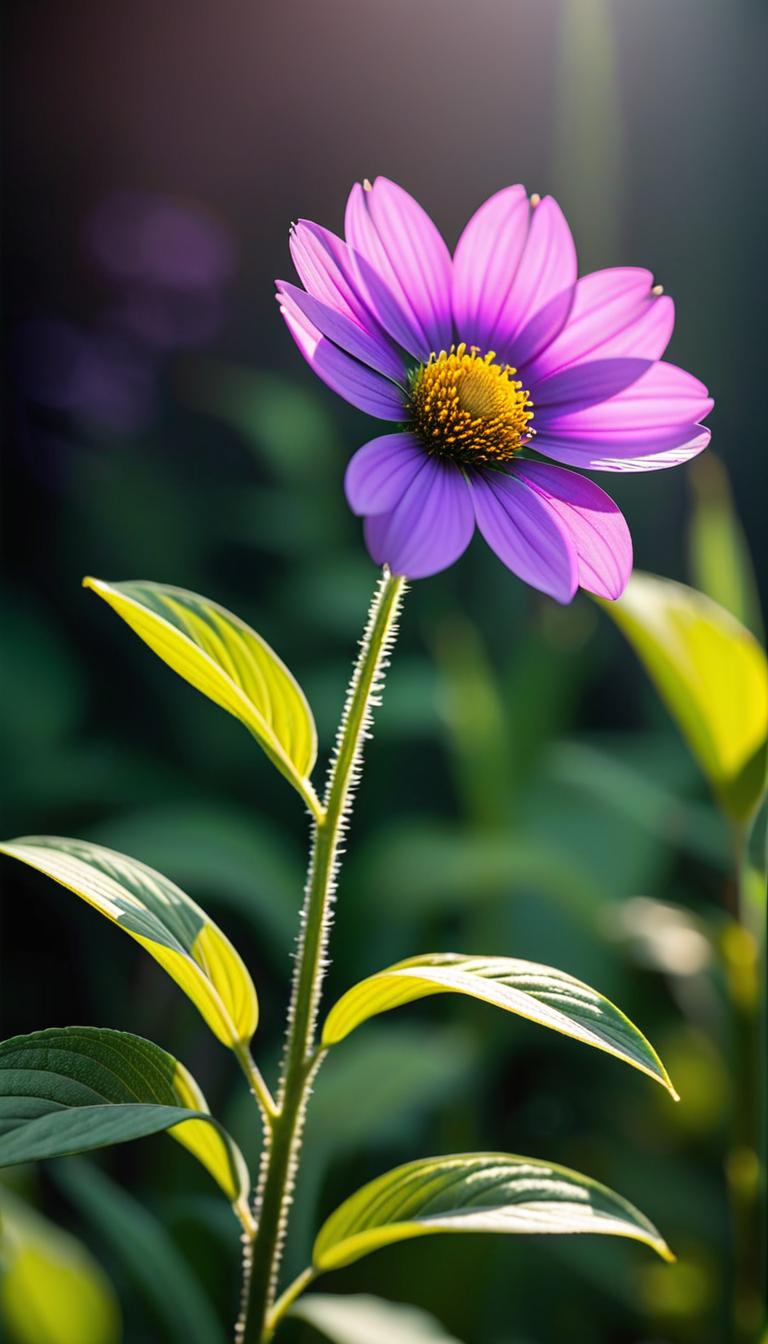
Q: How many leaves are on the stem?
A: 5